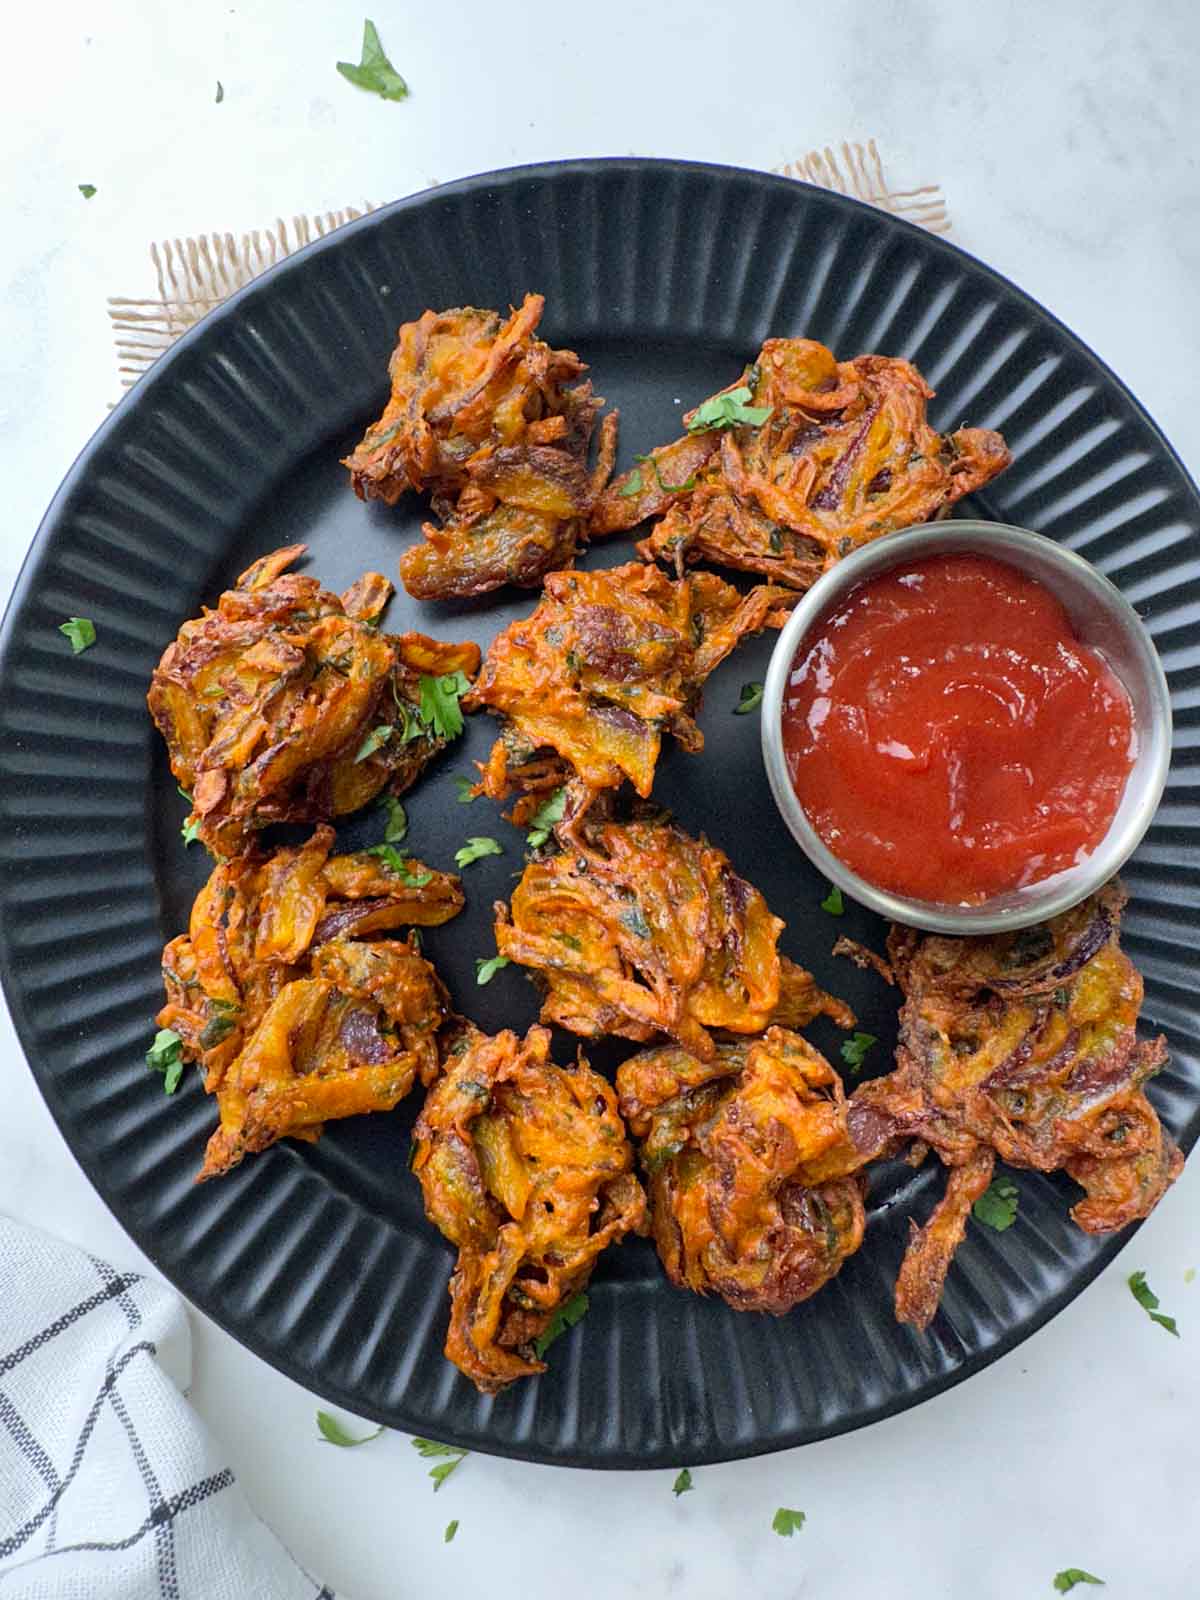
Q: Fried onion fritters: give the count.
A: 9